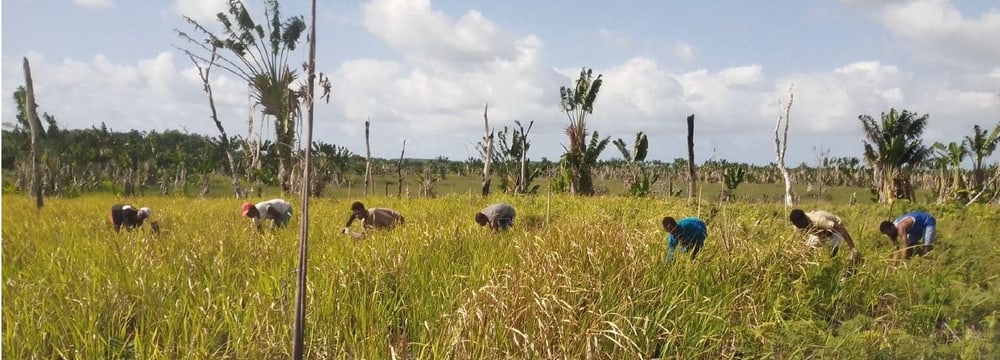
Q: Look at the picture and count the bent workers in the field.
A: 7